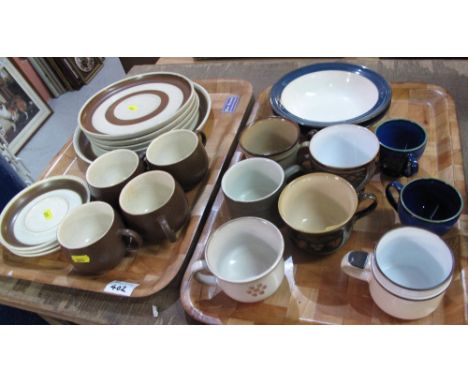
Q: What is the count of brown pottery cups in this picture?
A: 4